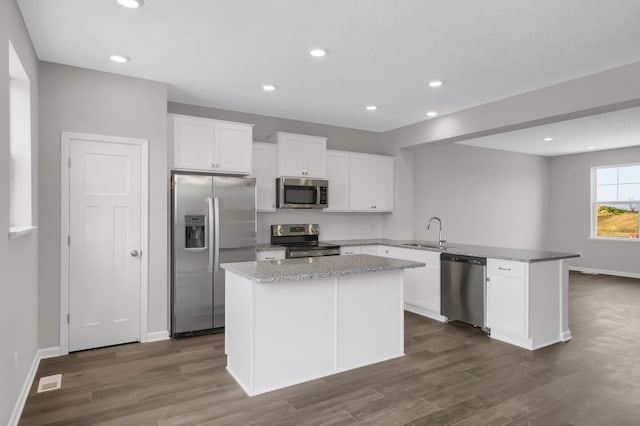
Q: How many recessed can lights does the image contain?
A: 9